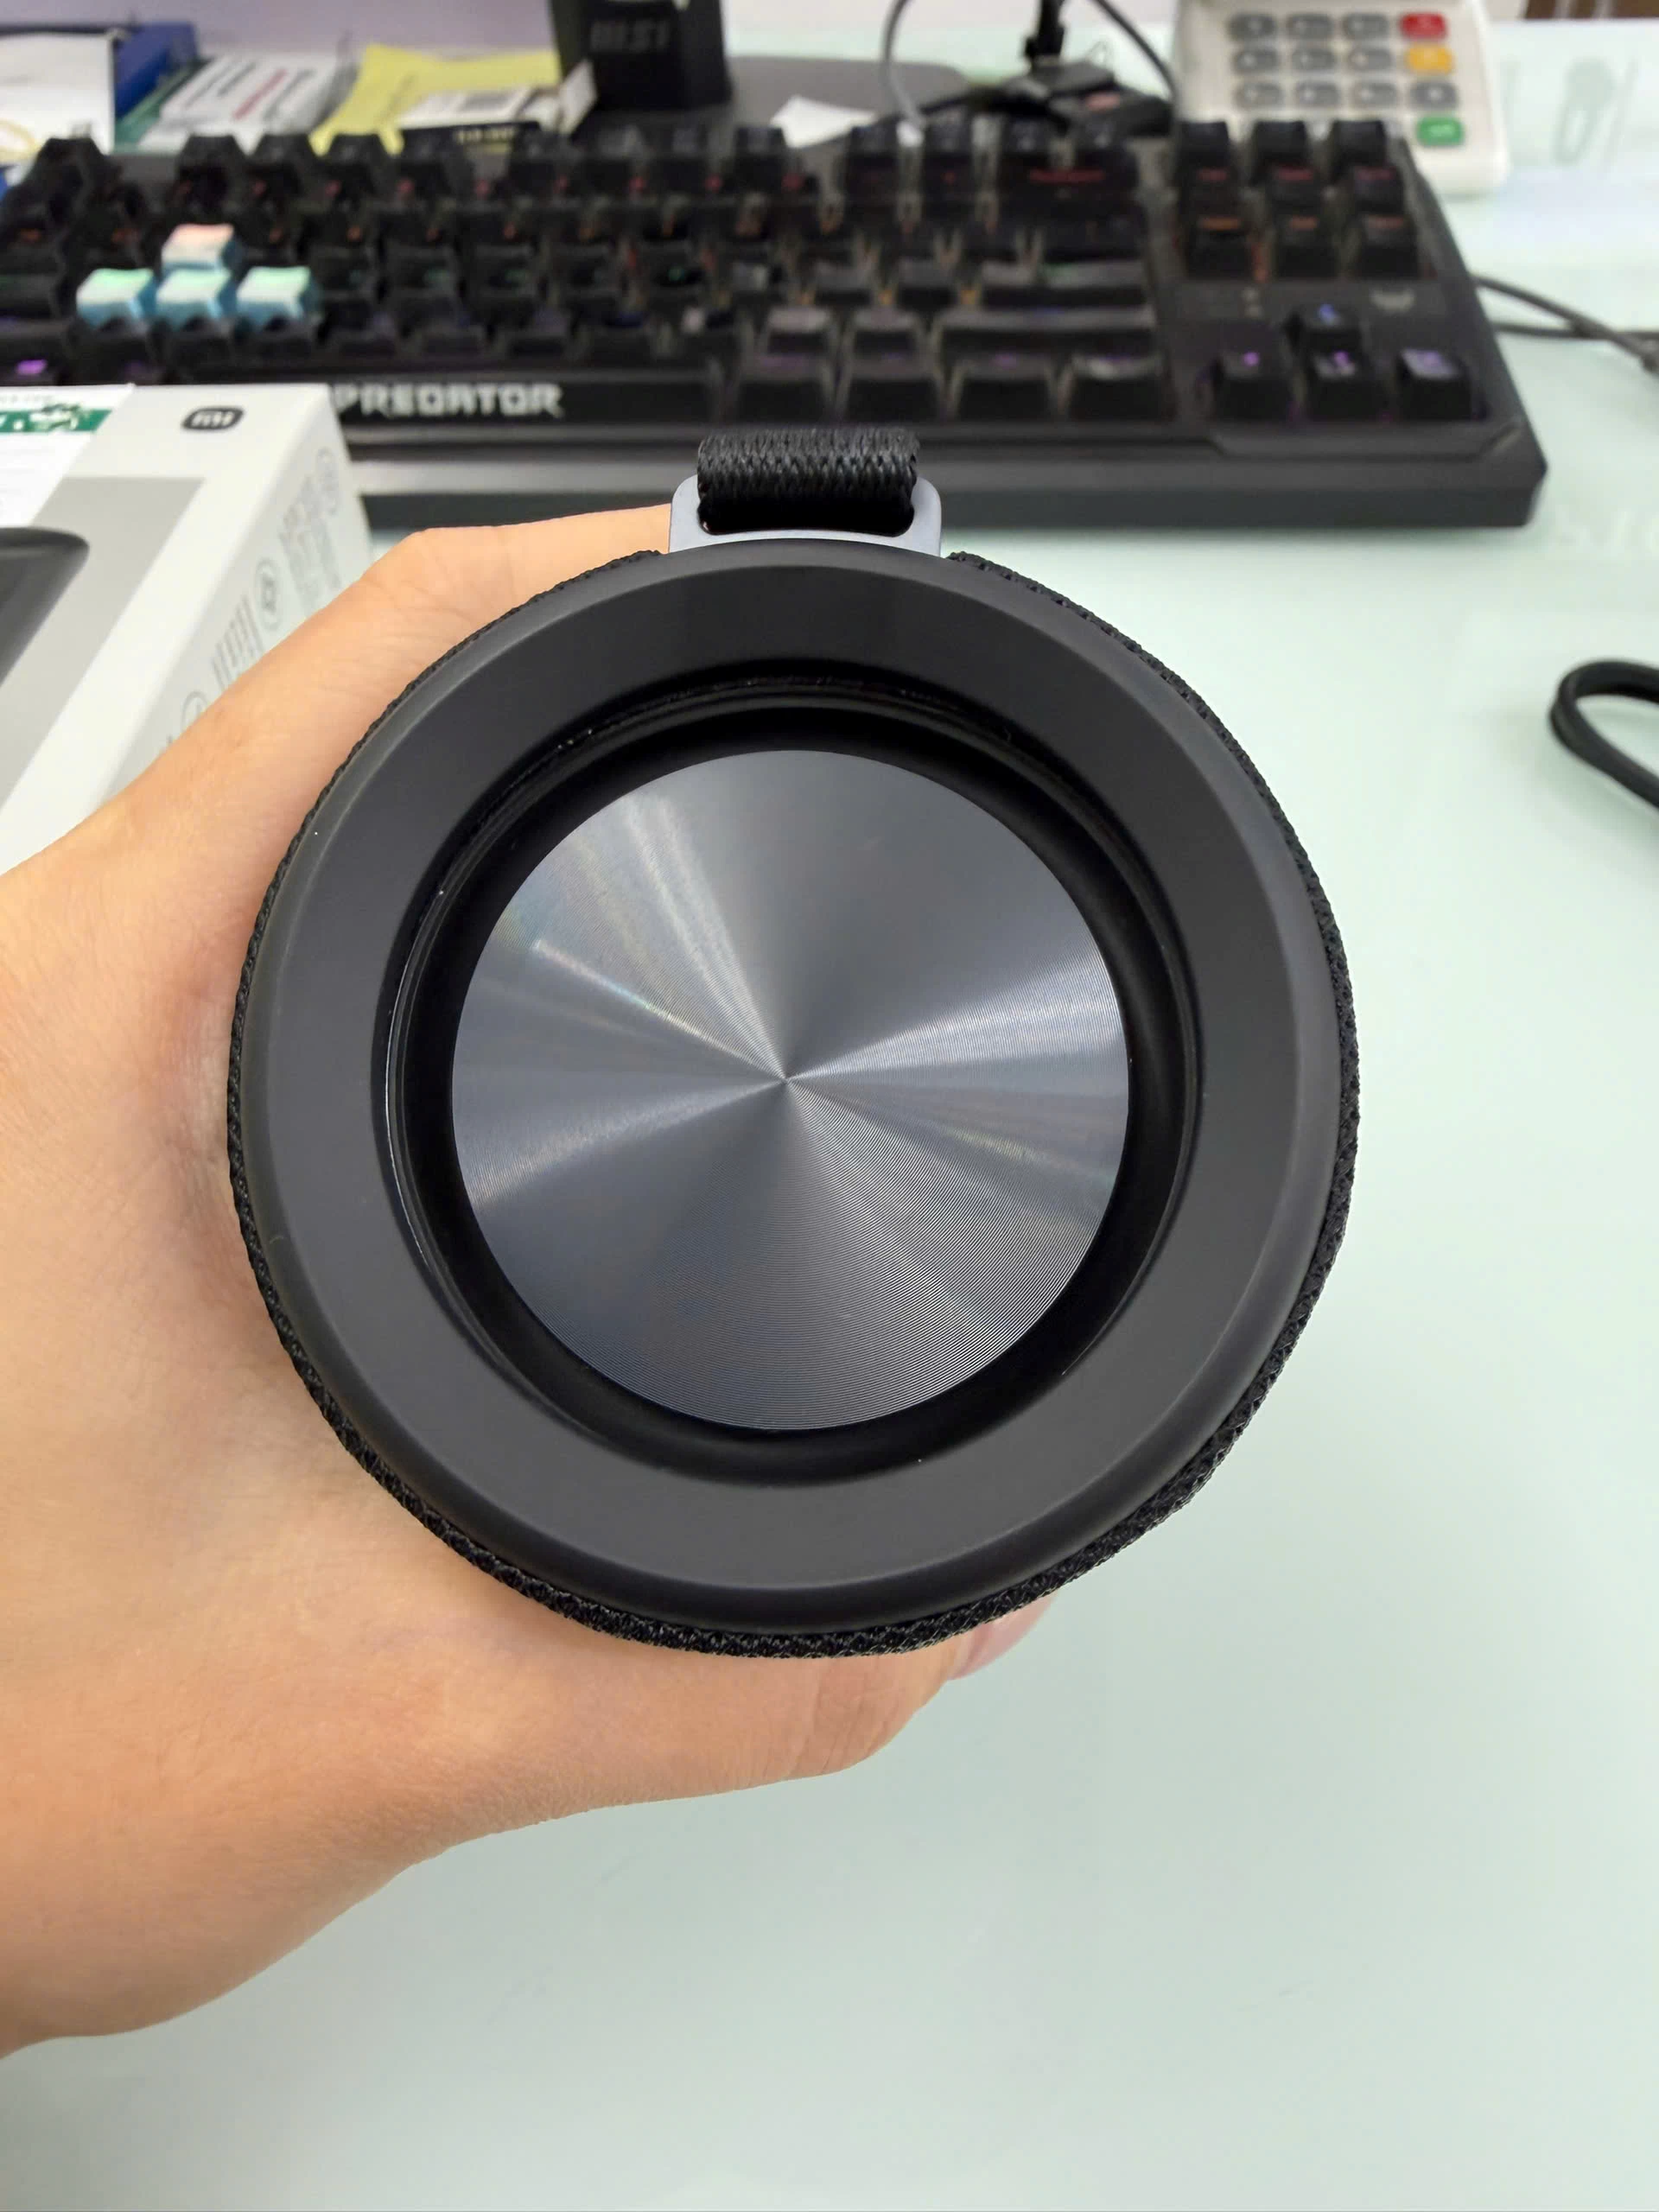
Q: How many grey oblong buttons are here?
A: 10